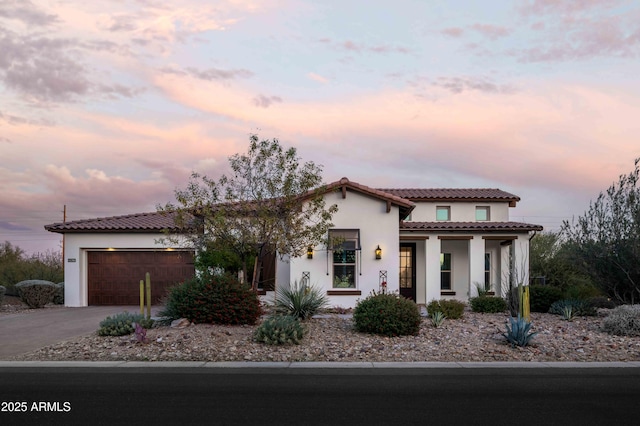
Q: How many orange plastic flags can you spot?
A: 0